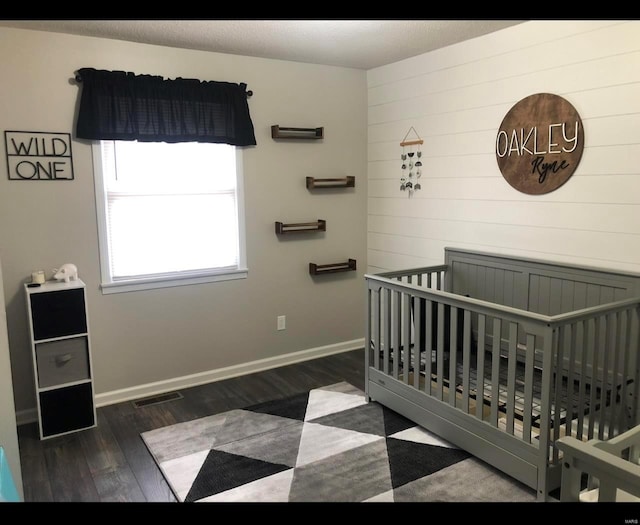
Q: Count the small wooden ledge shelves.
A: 4